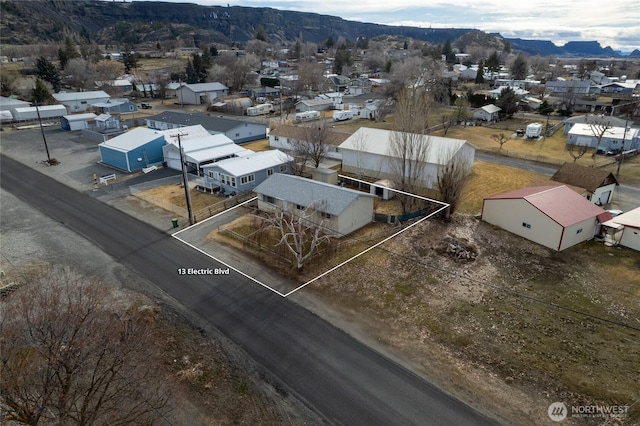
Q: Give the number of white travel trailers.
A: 4